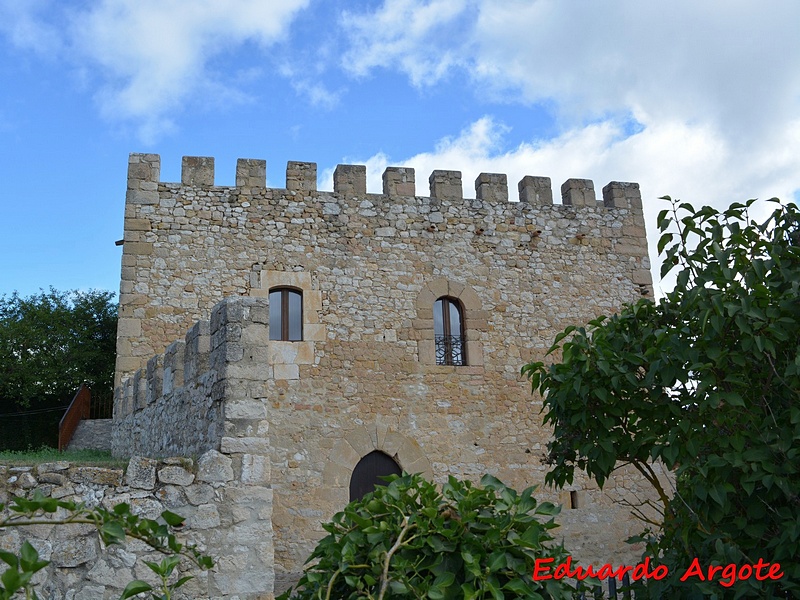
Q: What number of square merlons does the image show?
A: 11